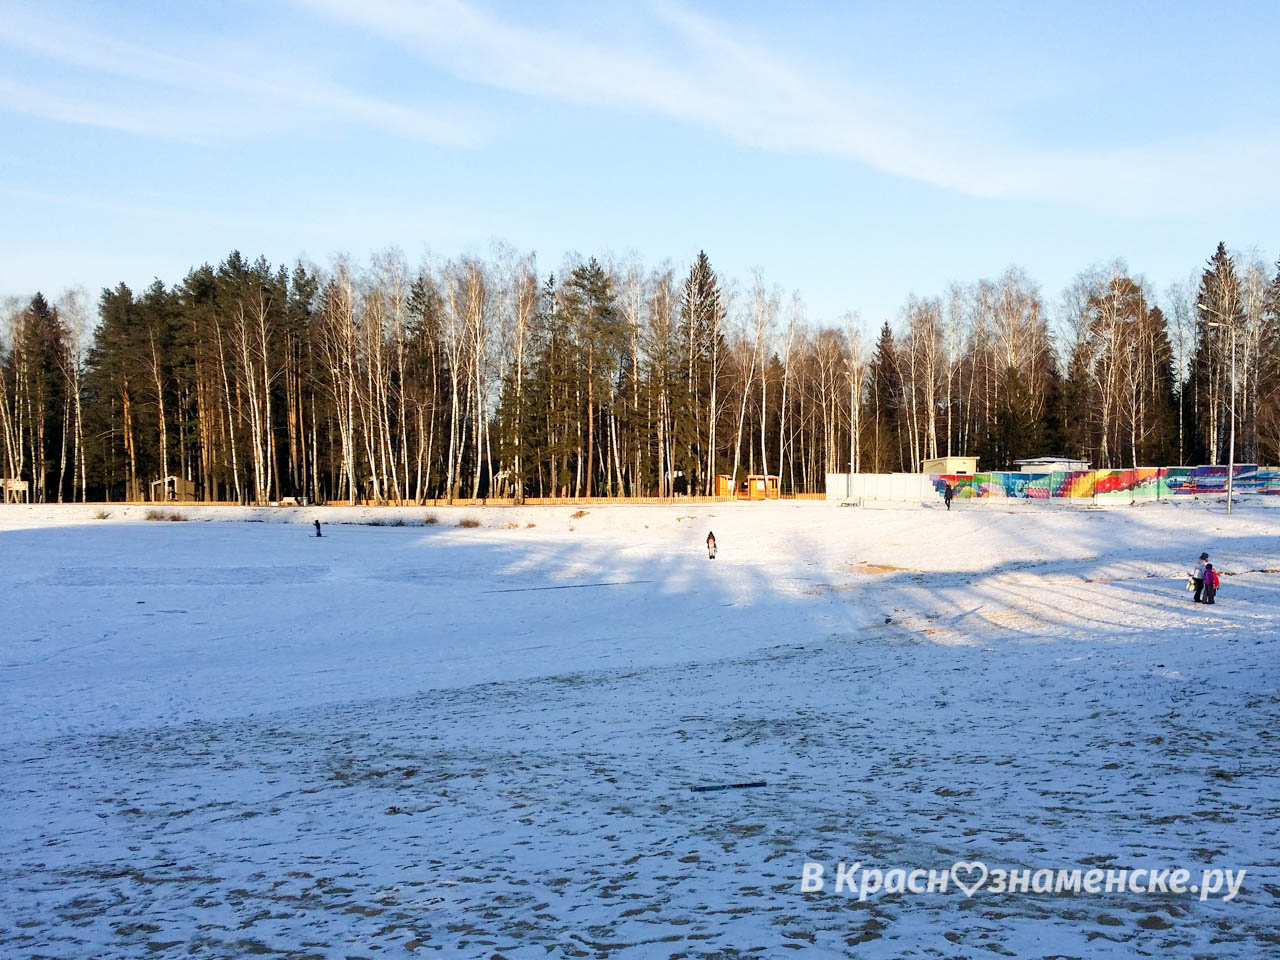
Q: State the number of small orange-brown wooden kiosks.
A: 2